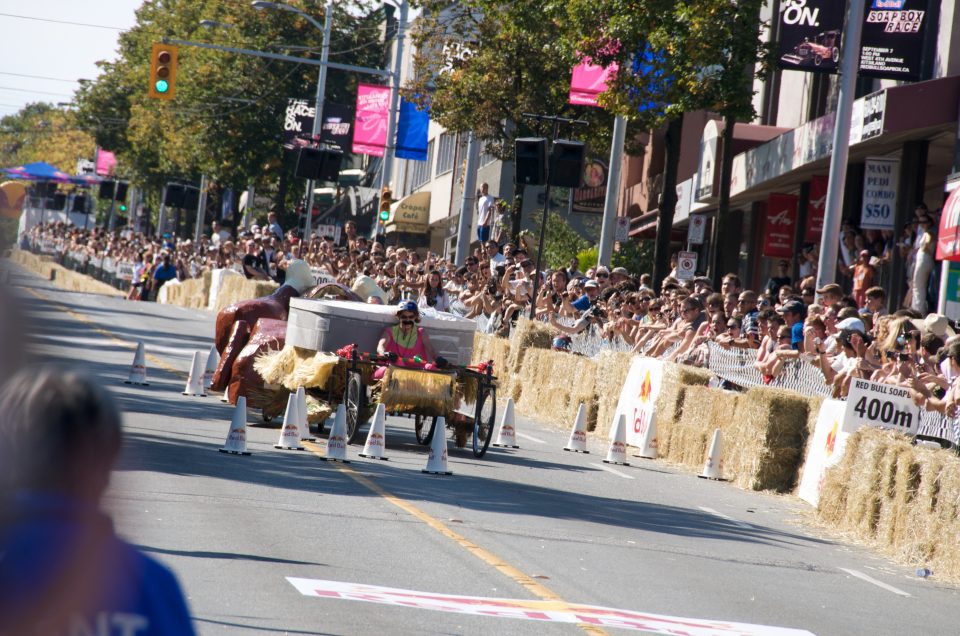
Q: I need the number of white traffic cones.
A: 15